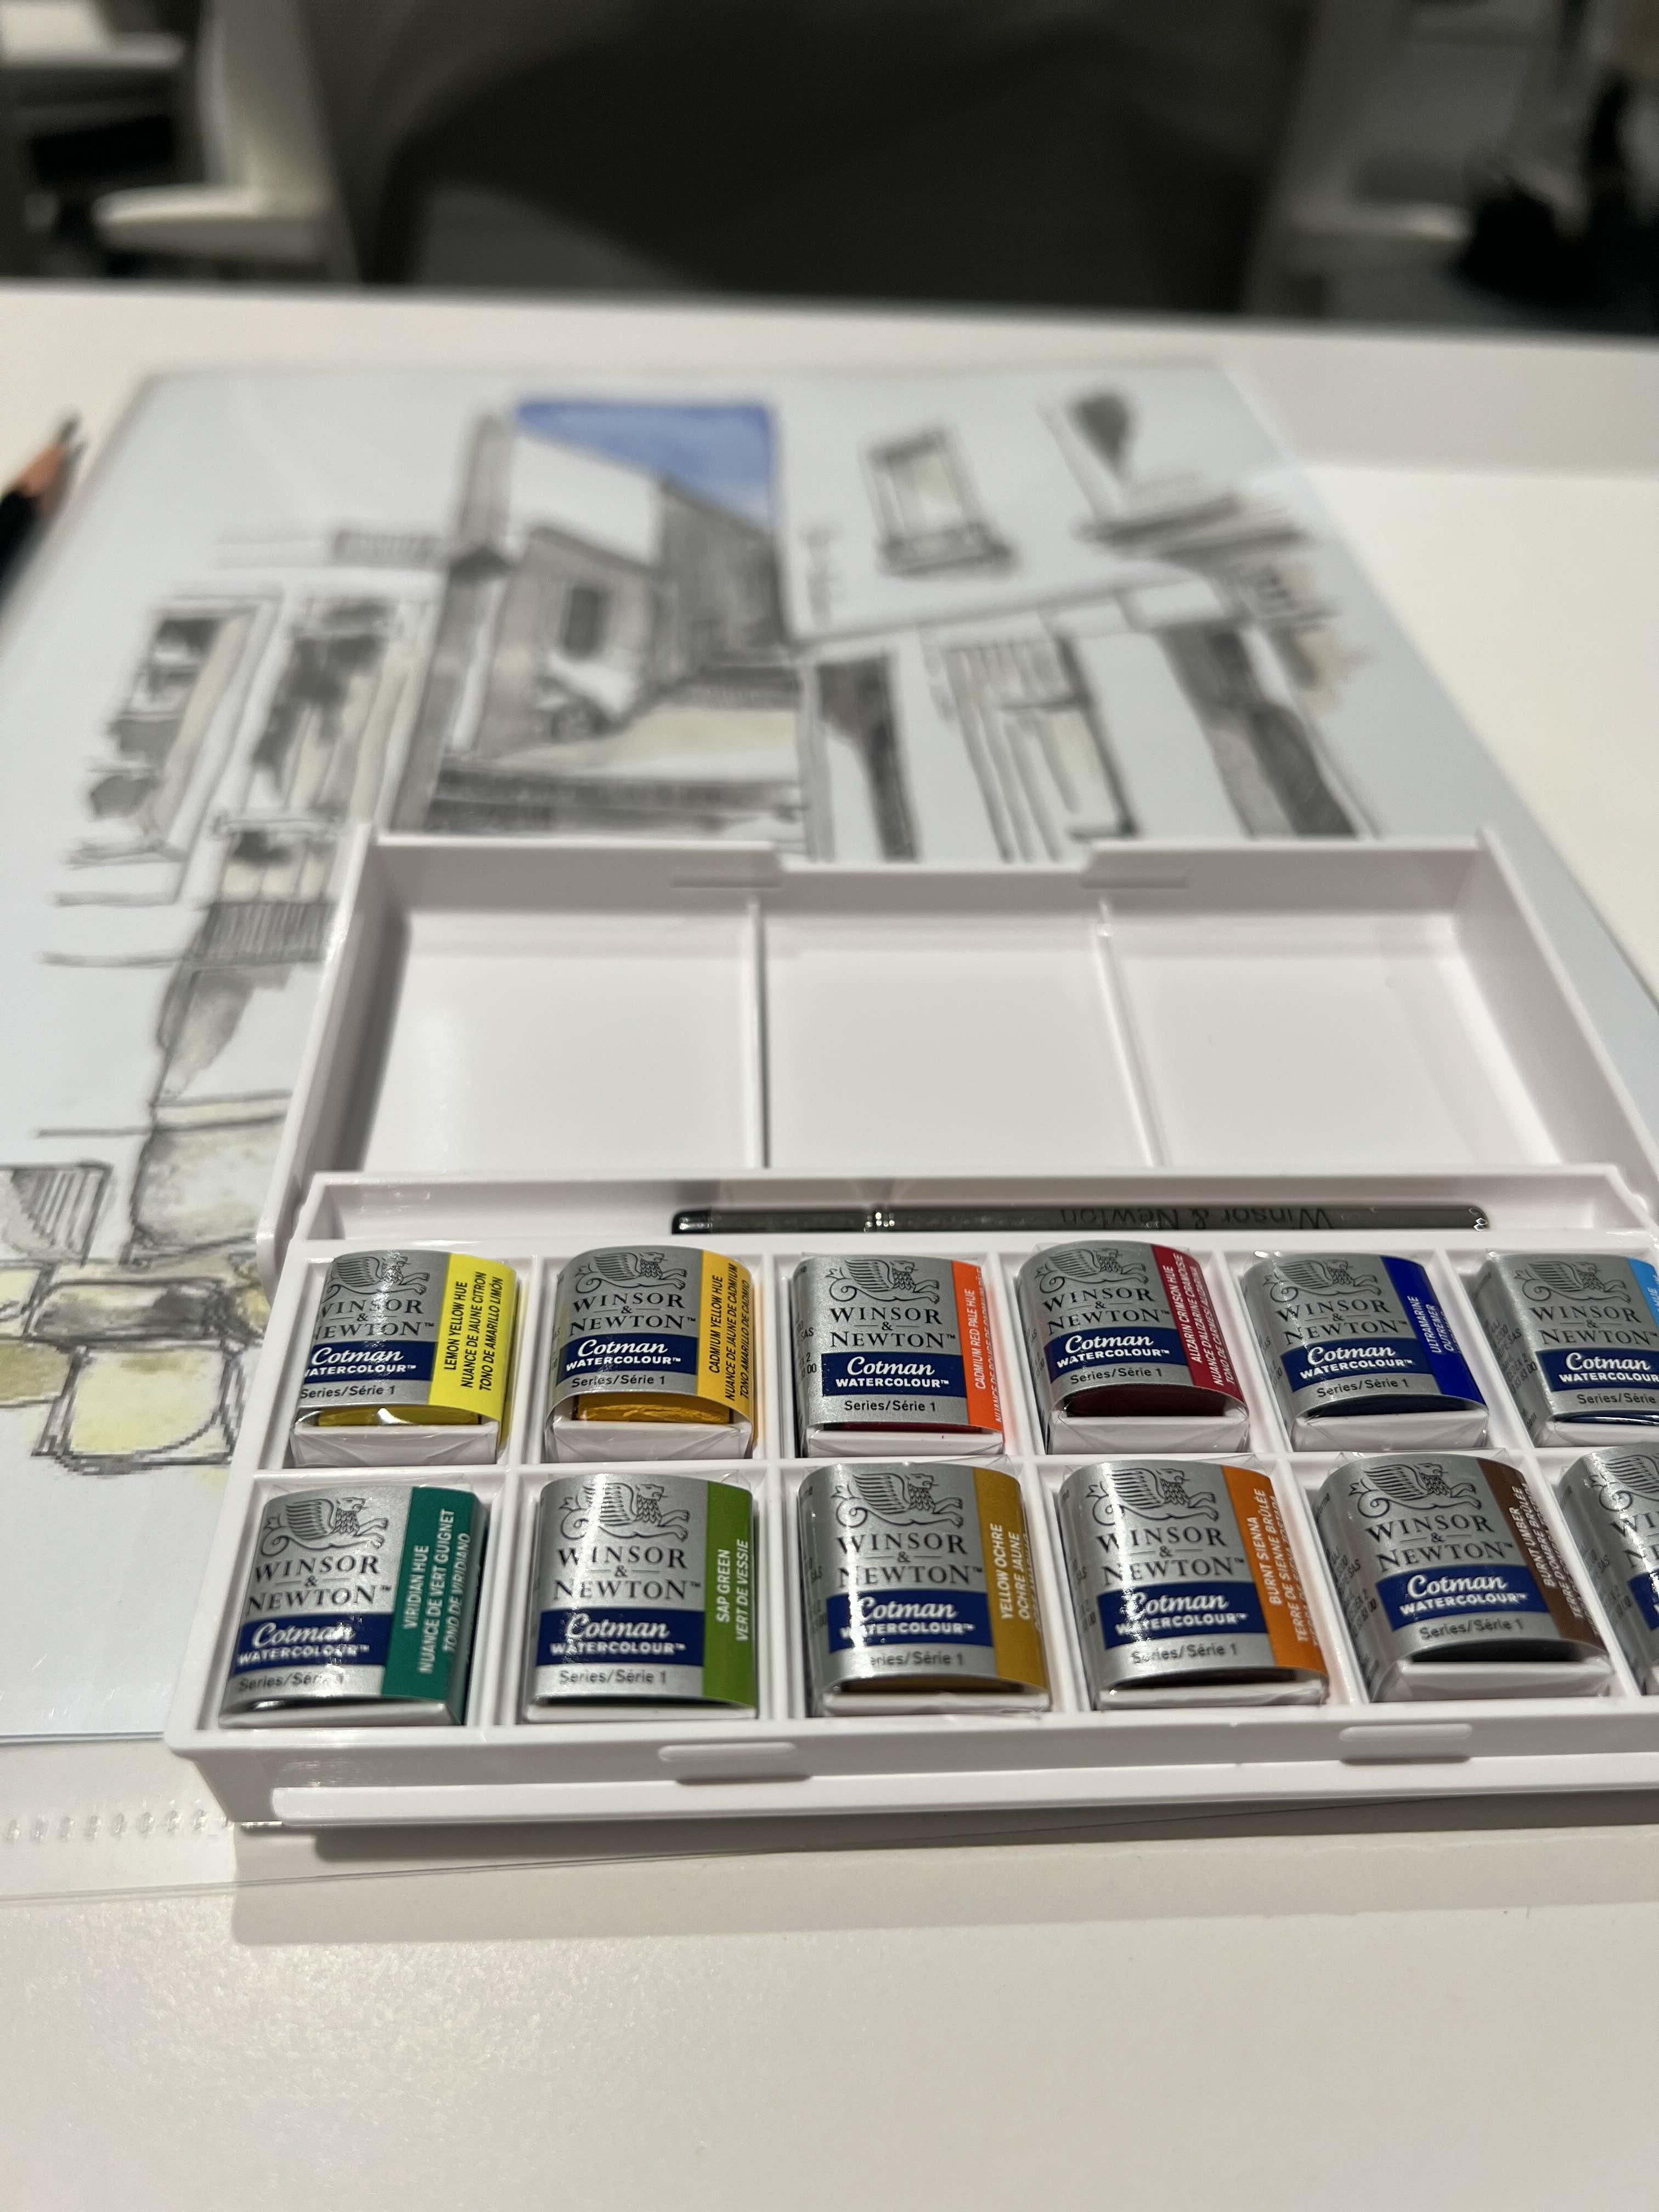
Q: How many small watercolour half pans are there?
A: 12